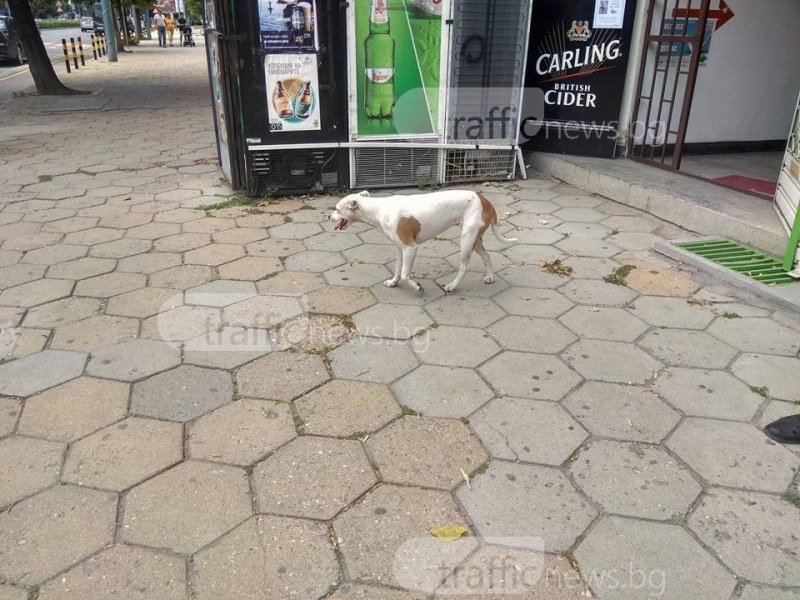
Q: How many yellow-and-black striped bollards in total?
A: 6